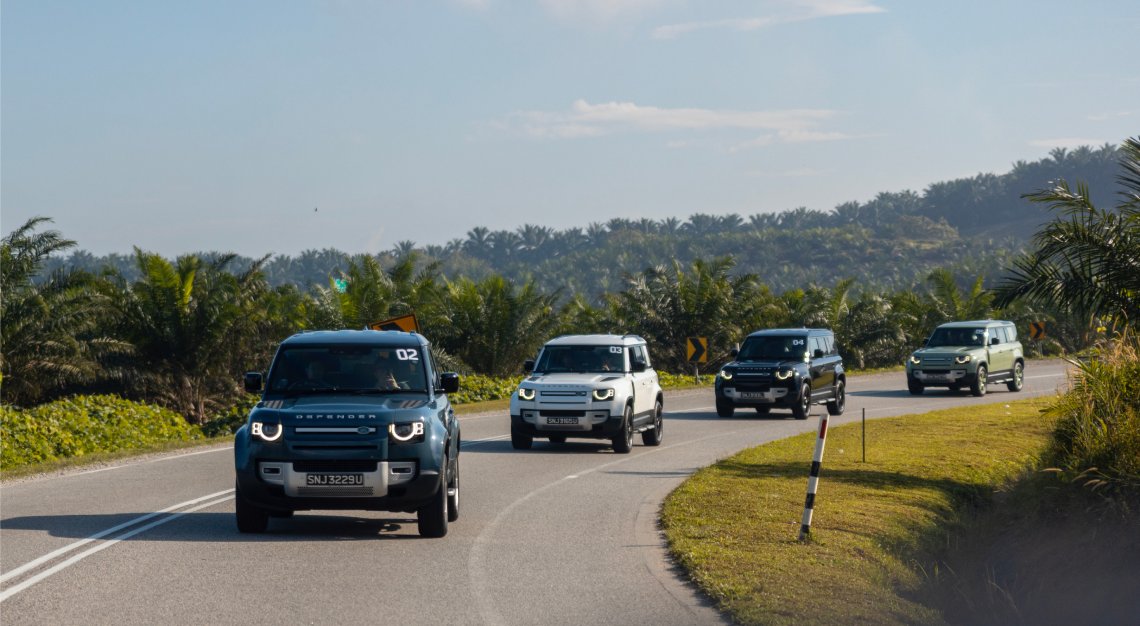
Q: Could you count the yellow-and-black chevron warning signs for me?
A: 3